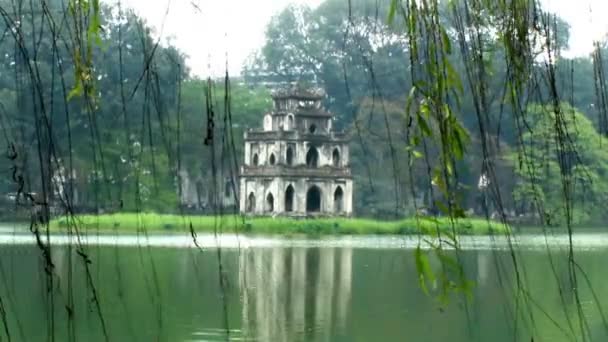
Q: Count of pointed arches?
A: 10